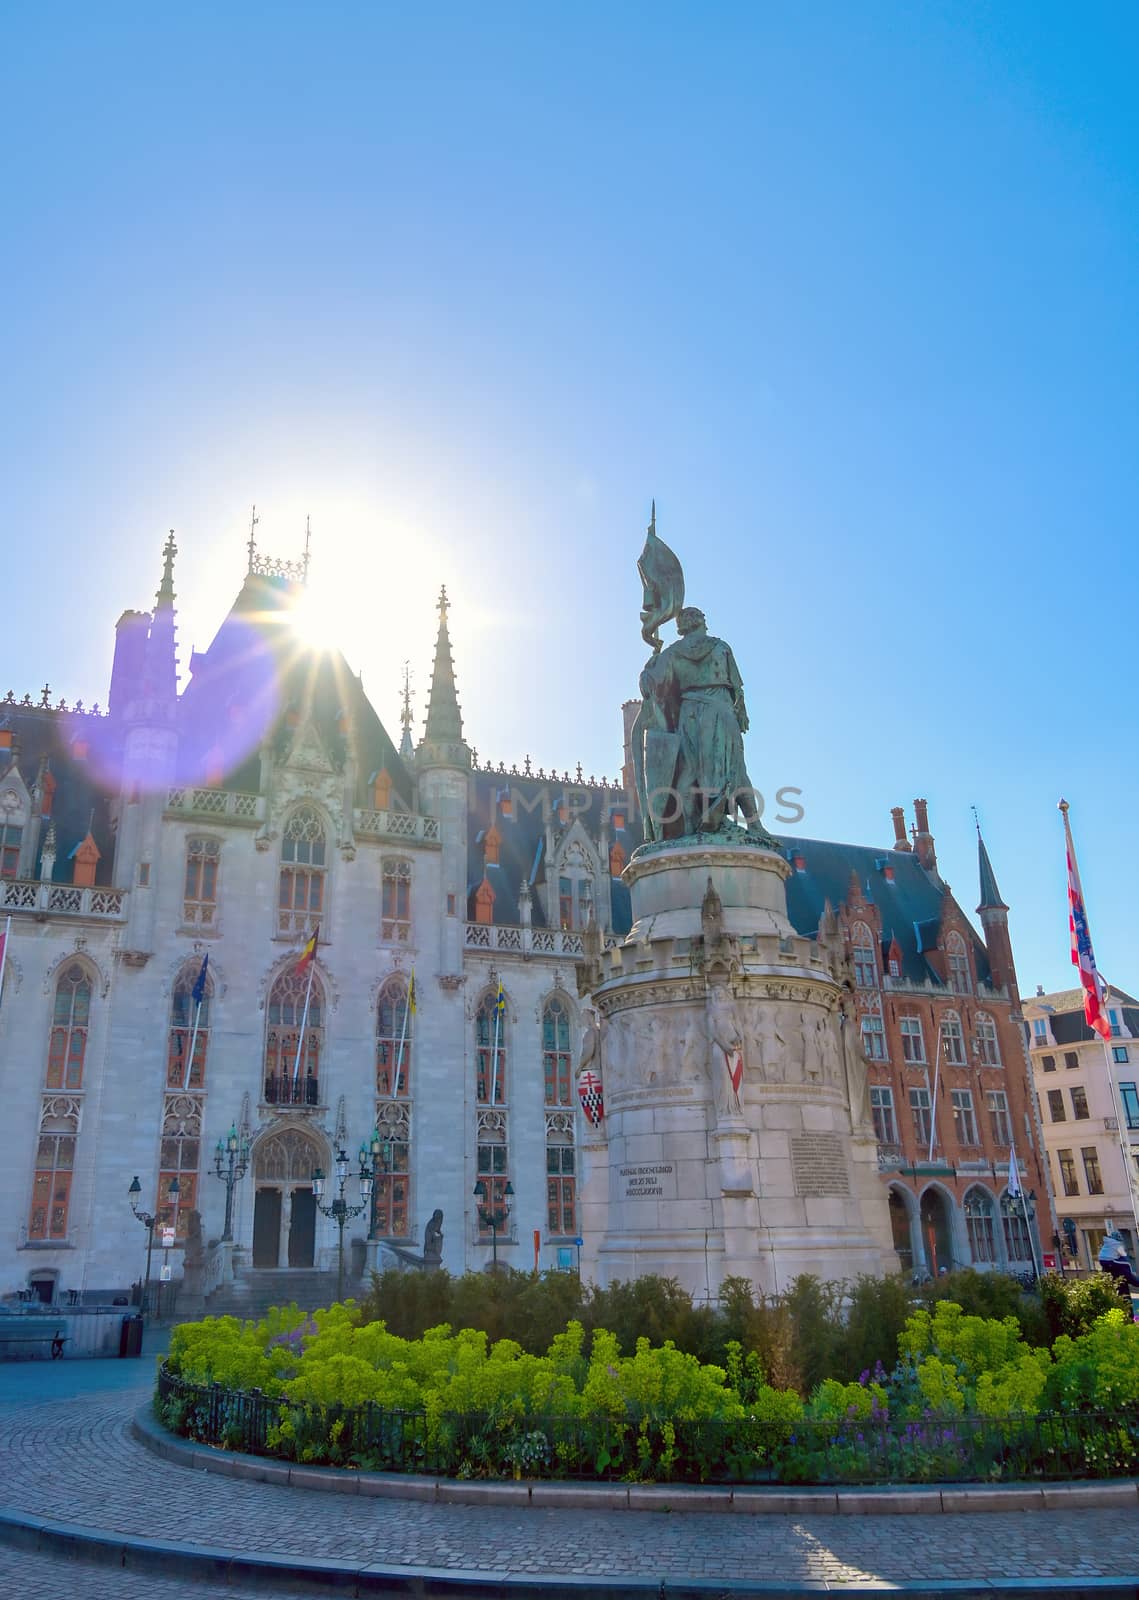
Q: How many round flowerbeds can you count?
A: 1